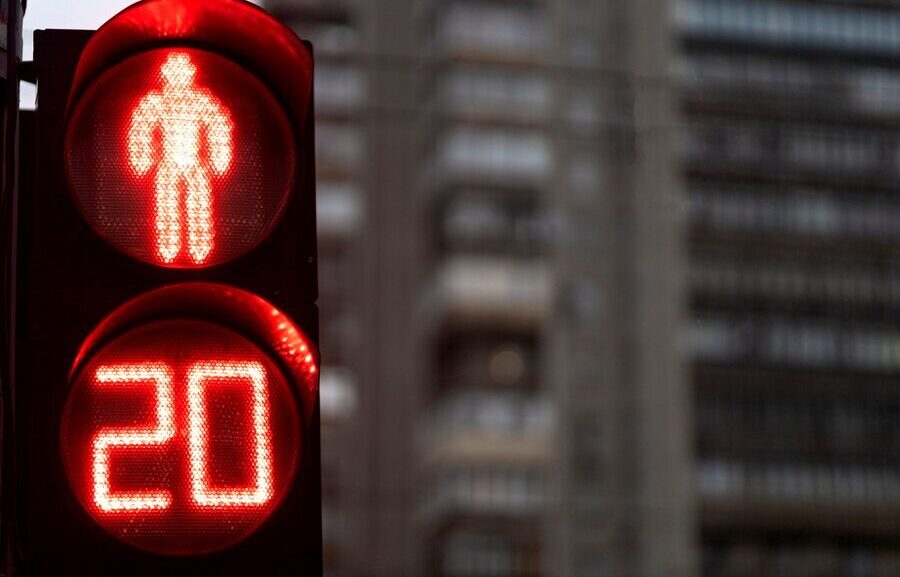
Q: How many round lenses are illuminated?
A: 2